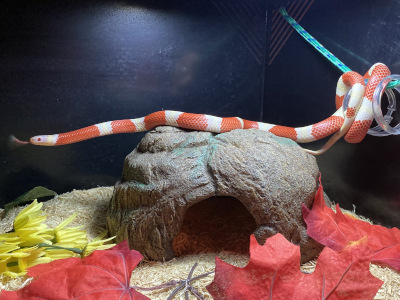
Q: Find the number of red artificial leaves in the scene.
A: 3